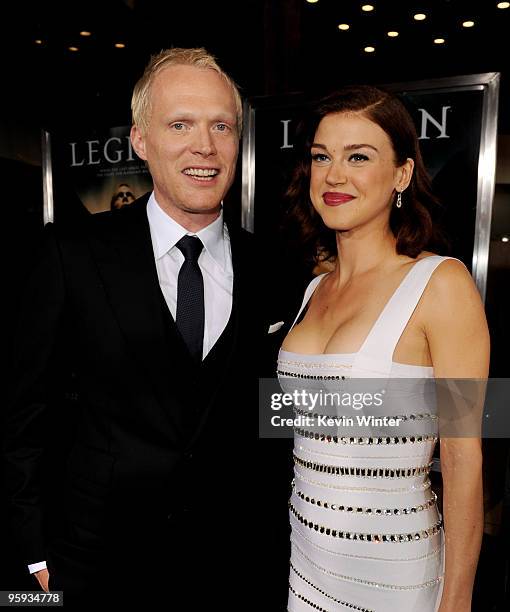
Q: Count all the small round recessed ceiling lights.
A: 13